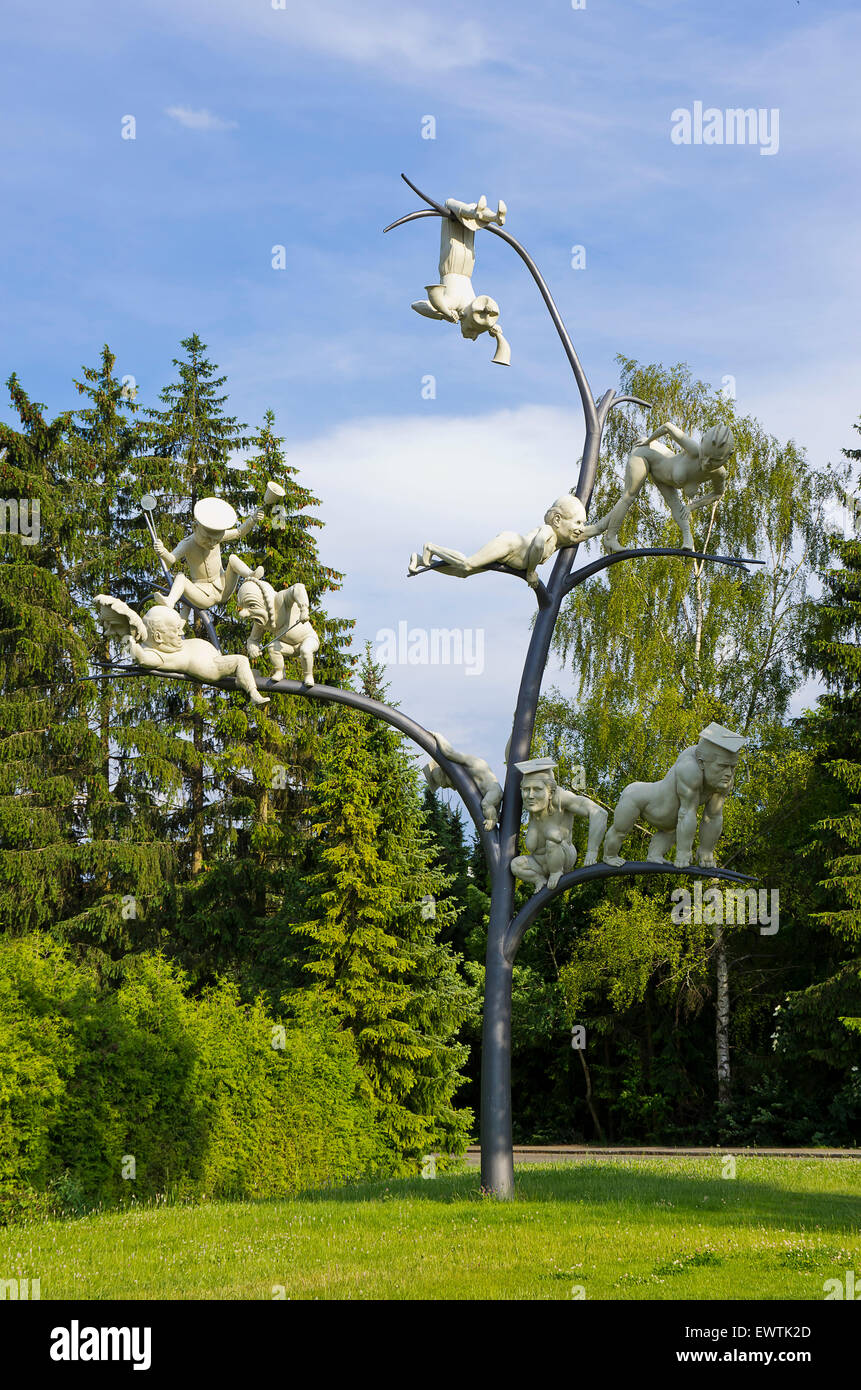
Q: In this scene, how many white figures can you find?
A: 9